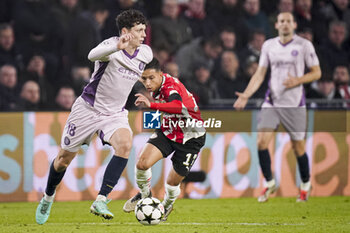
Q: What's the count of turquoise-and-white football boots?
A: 2